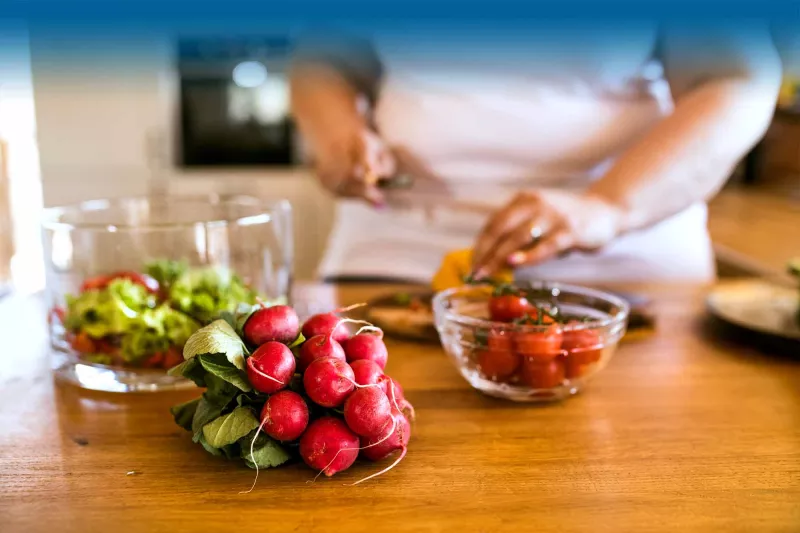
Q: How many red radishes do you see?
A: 12